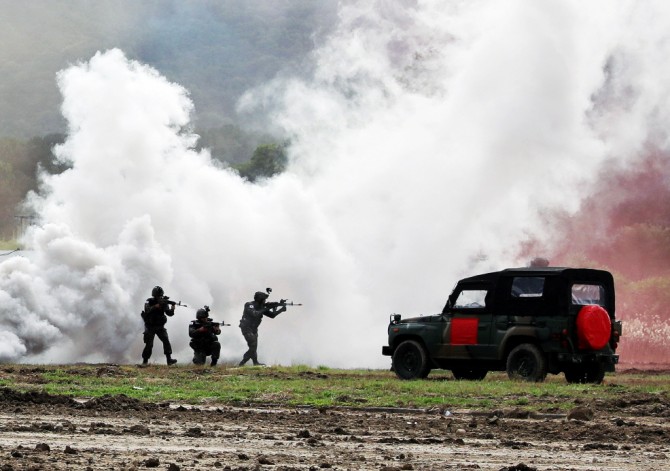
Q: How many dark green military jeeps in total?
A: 1